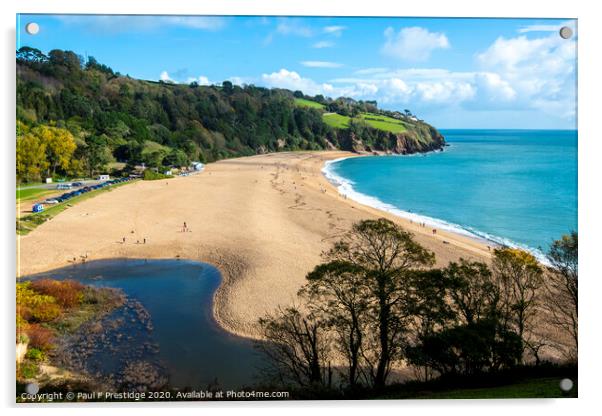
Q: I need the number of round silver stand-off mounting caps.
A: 4